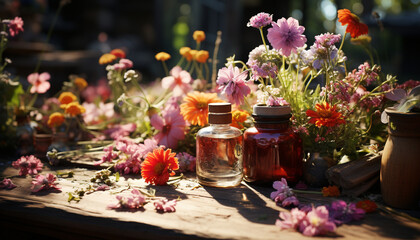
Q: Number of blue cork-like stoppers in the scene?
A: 0